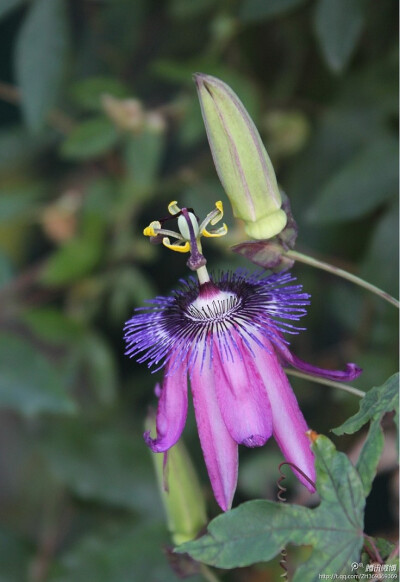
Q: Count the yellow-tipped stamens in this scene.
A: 5